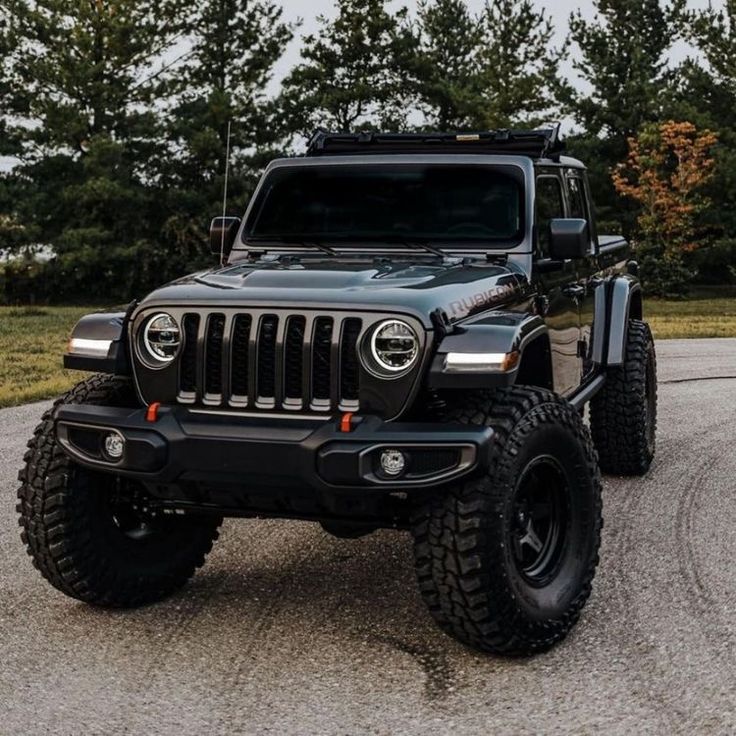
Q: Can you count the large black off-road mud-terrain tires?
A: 3